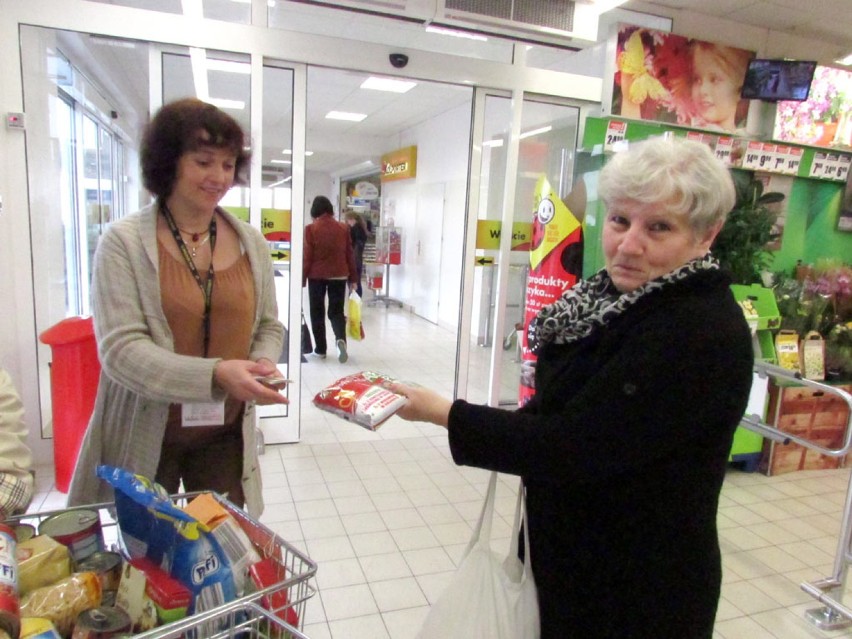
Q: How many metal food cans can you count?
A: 5